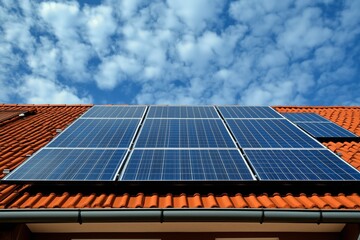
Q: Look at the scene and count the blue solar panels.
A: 11